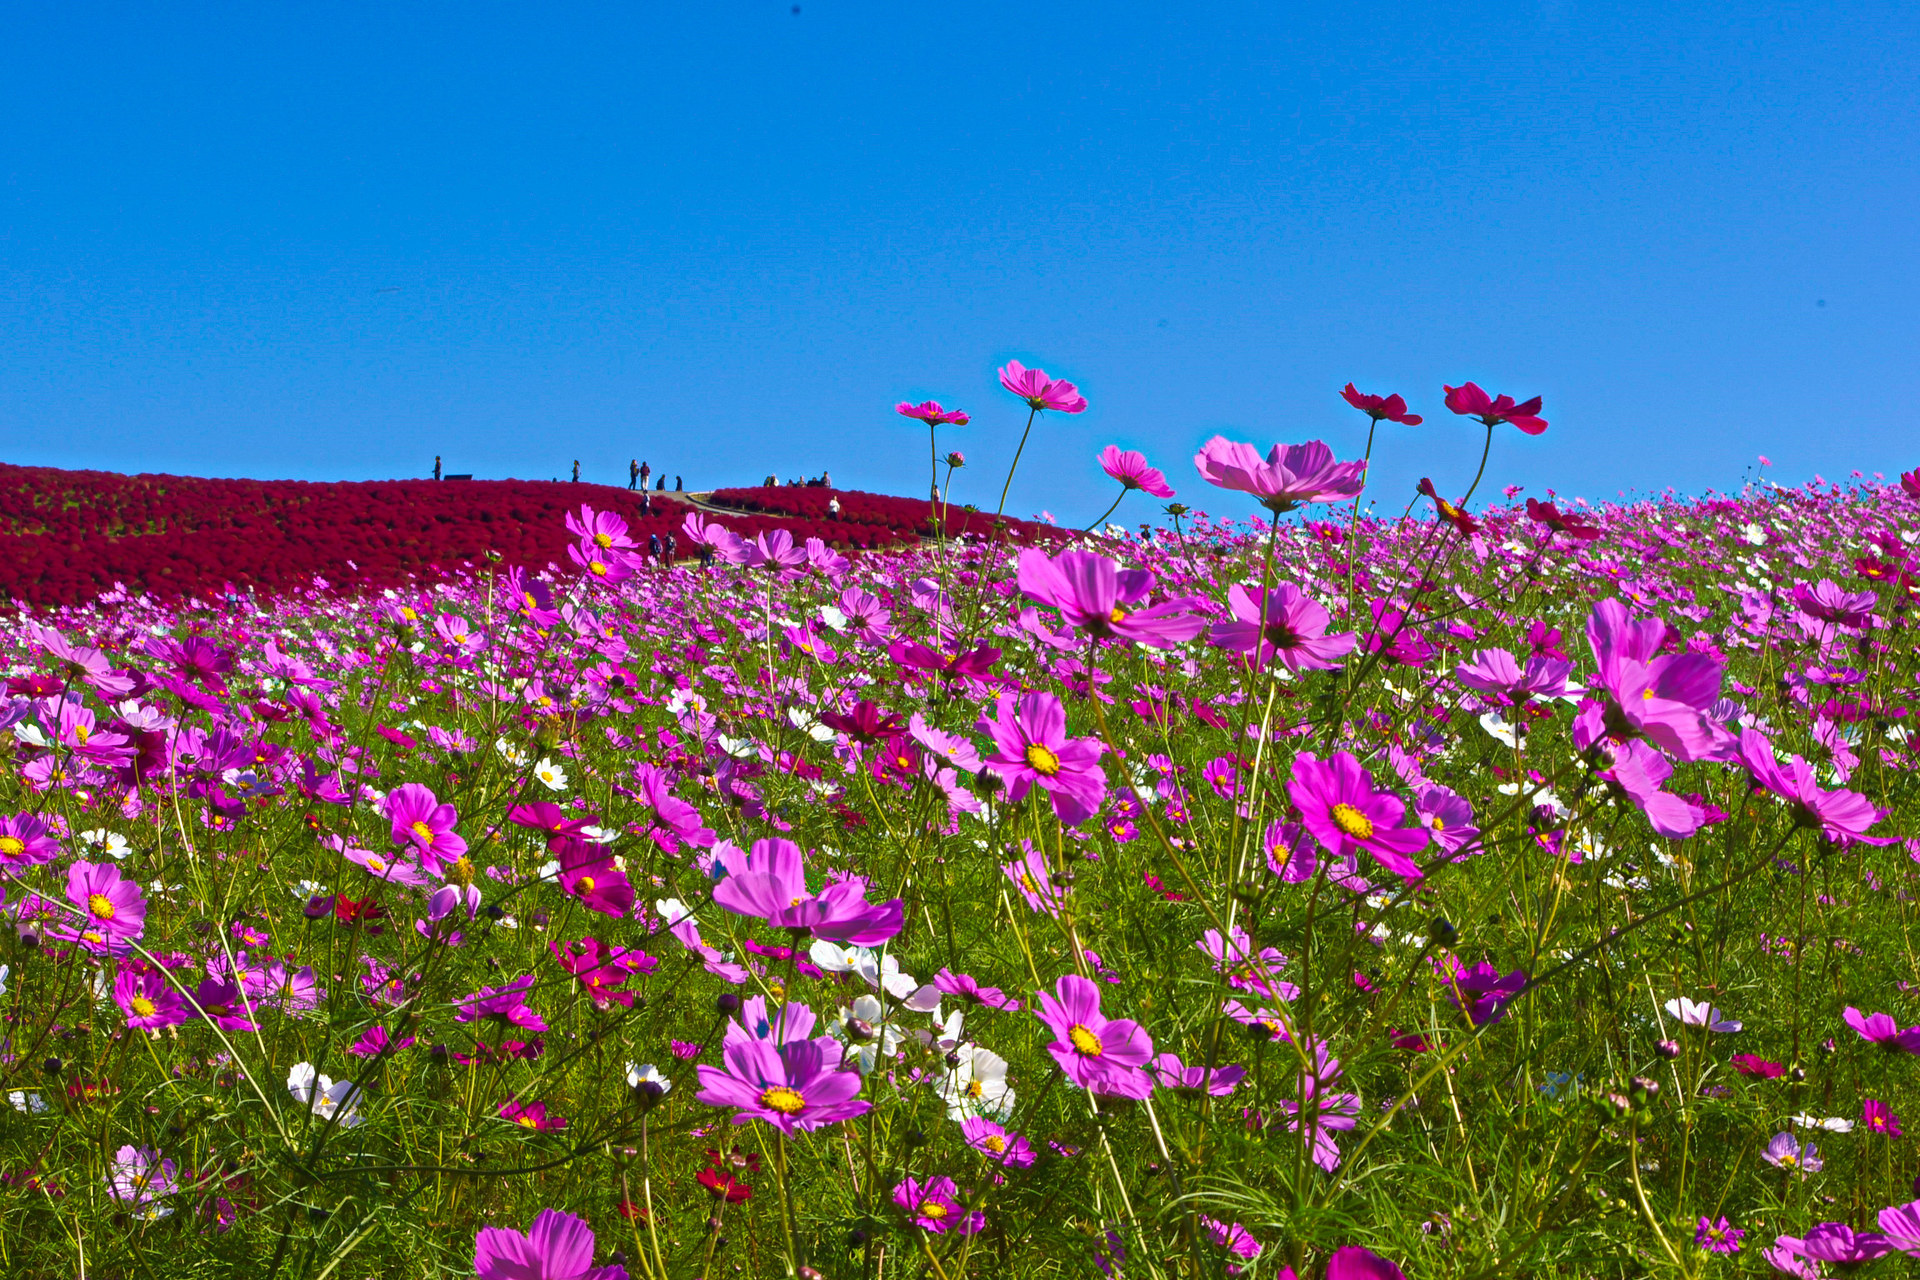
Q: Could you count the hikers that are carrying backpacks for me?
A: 2